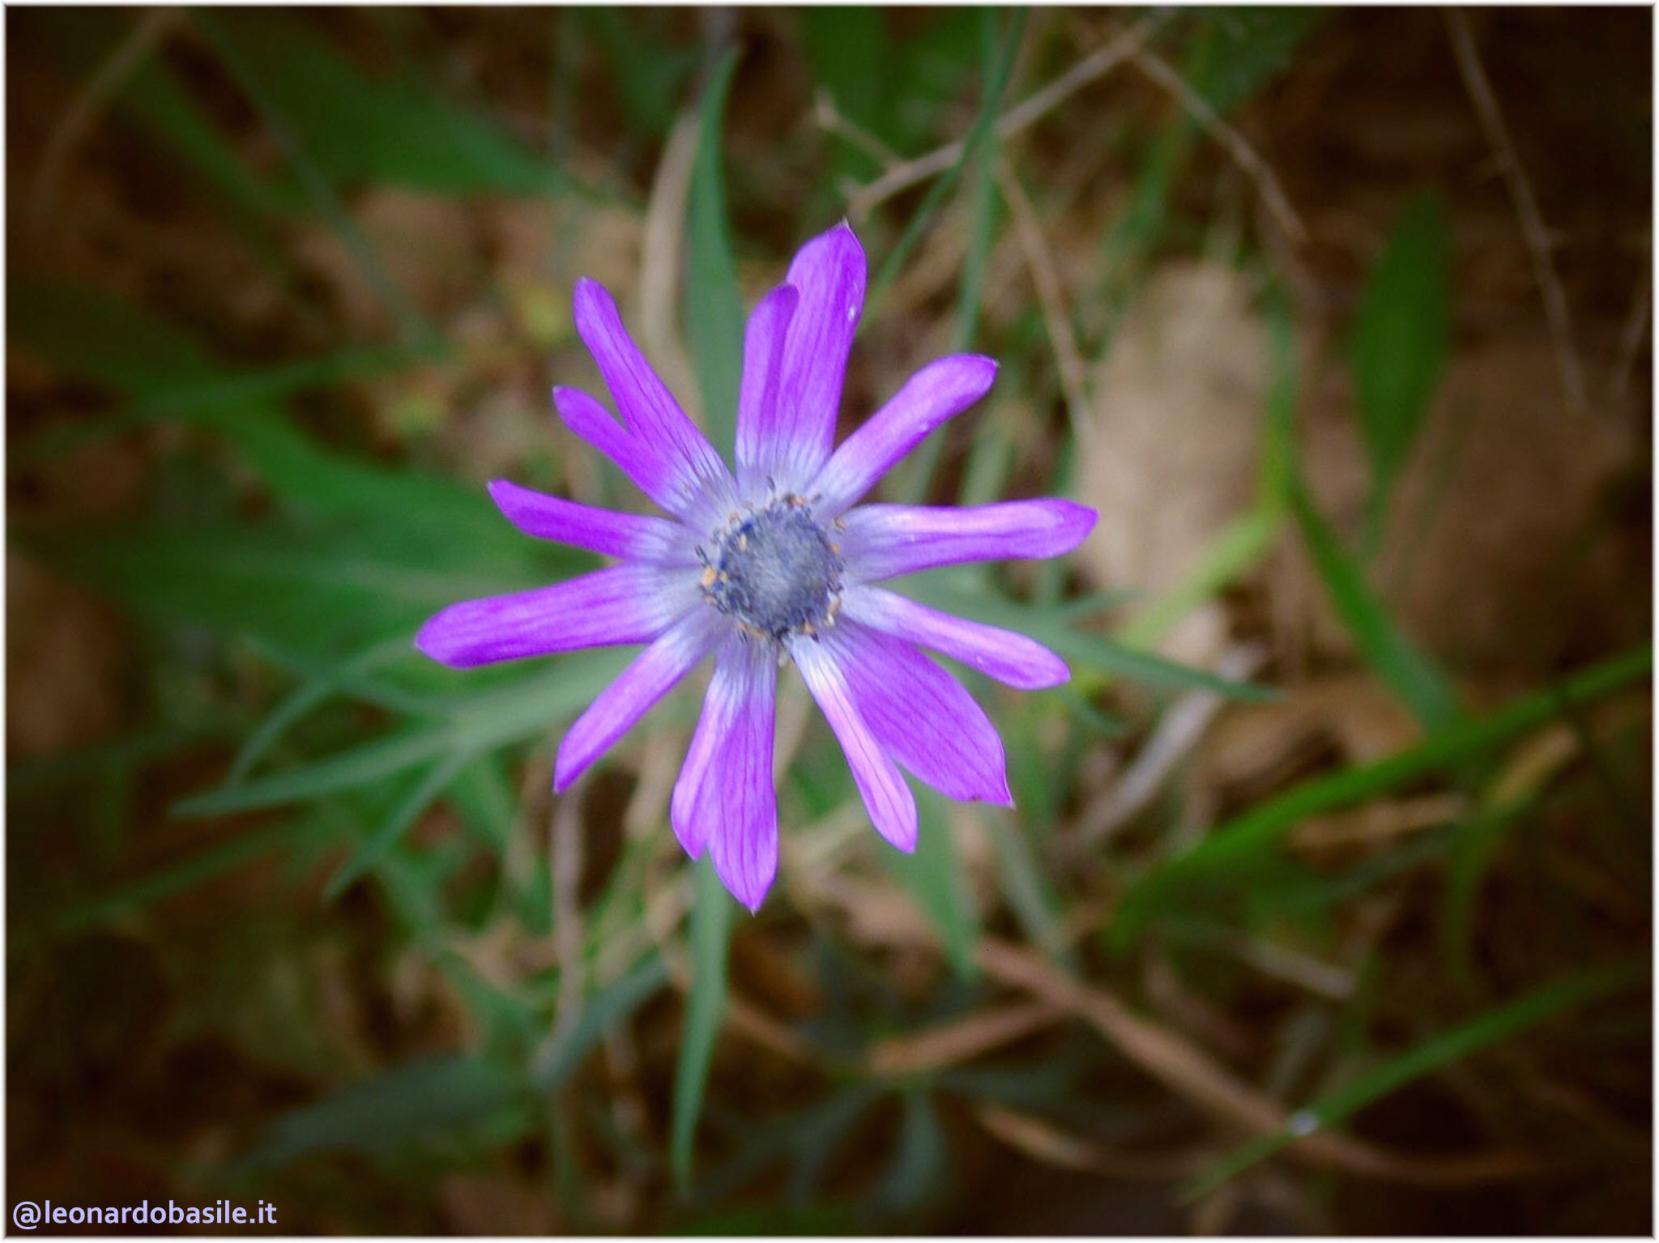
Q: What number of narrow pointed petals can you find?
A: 14